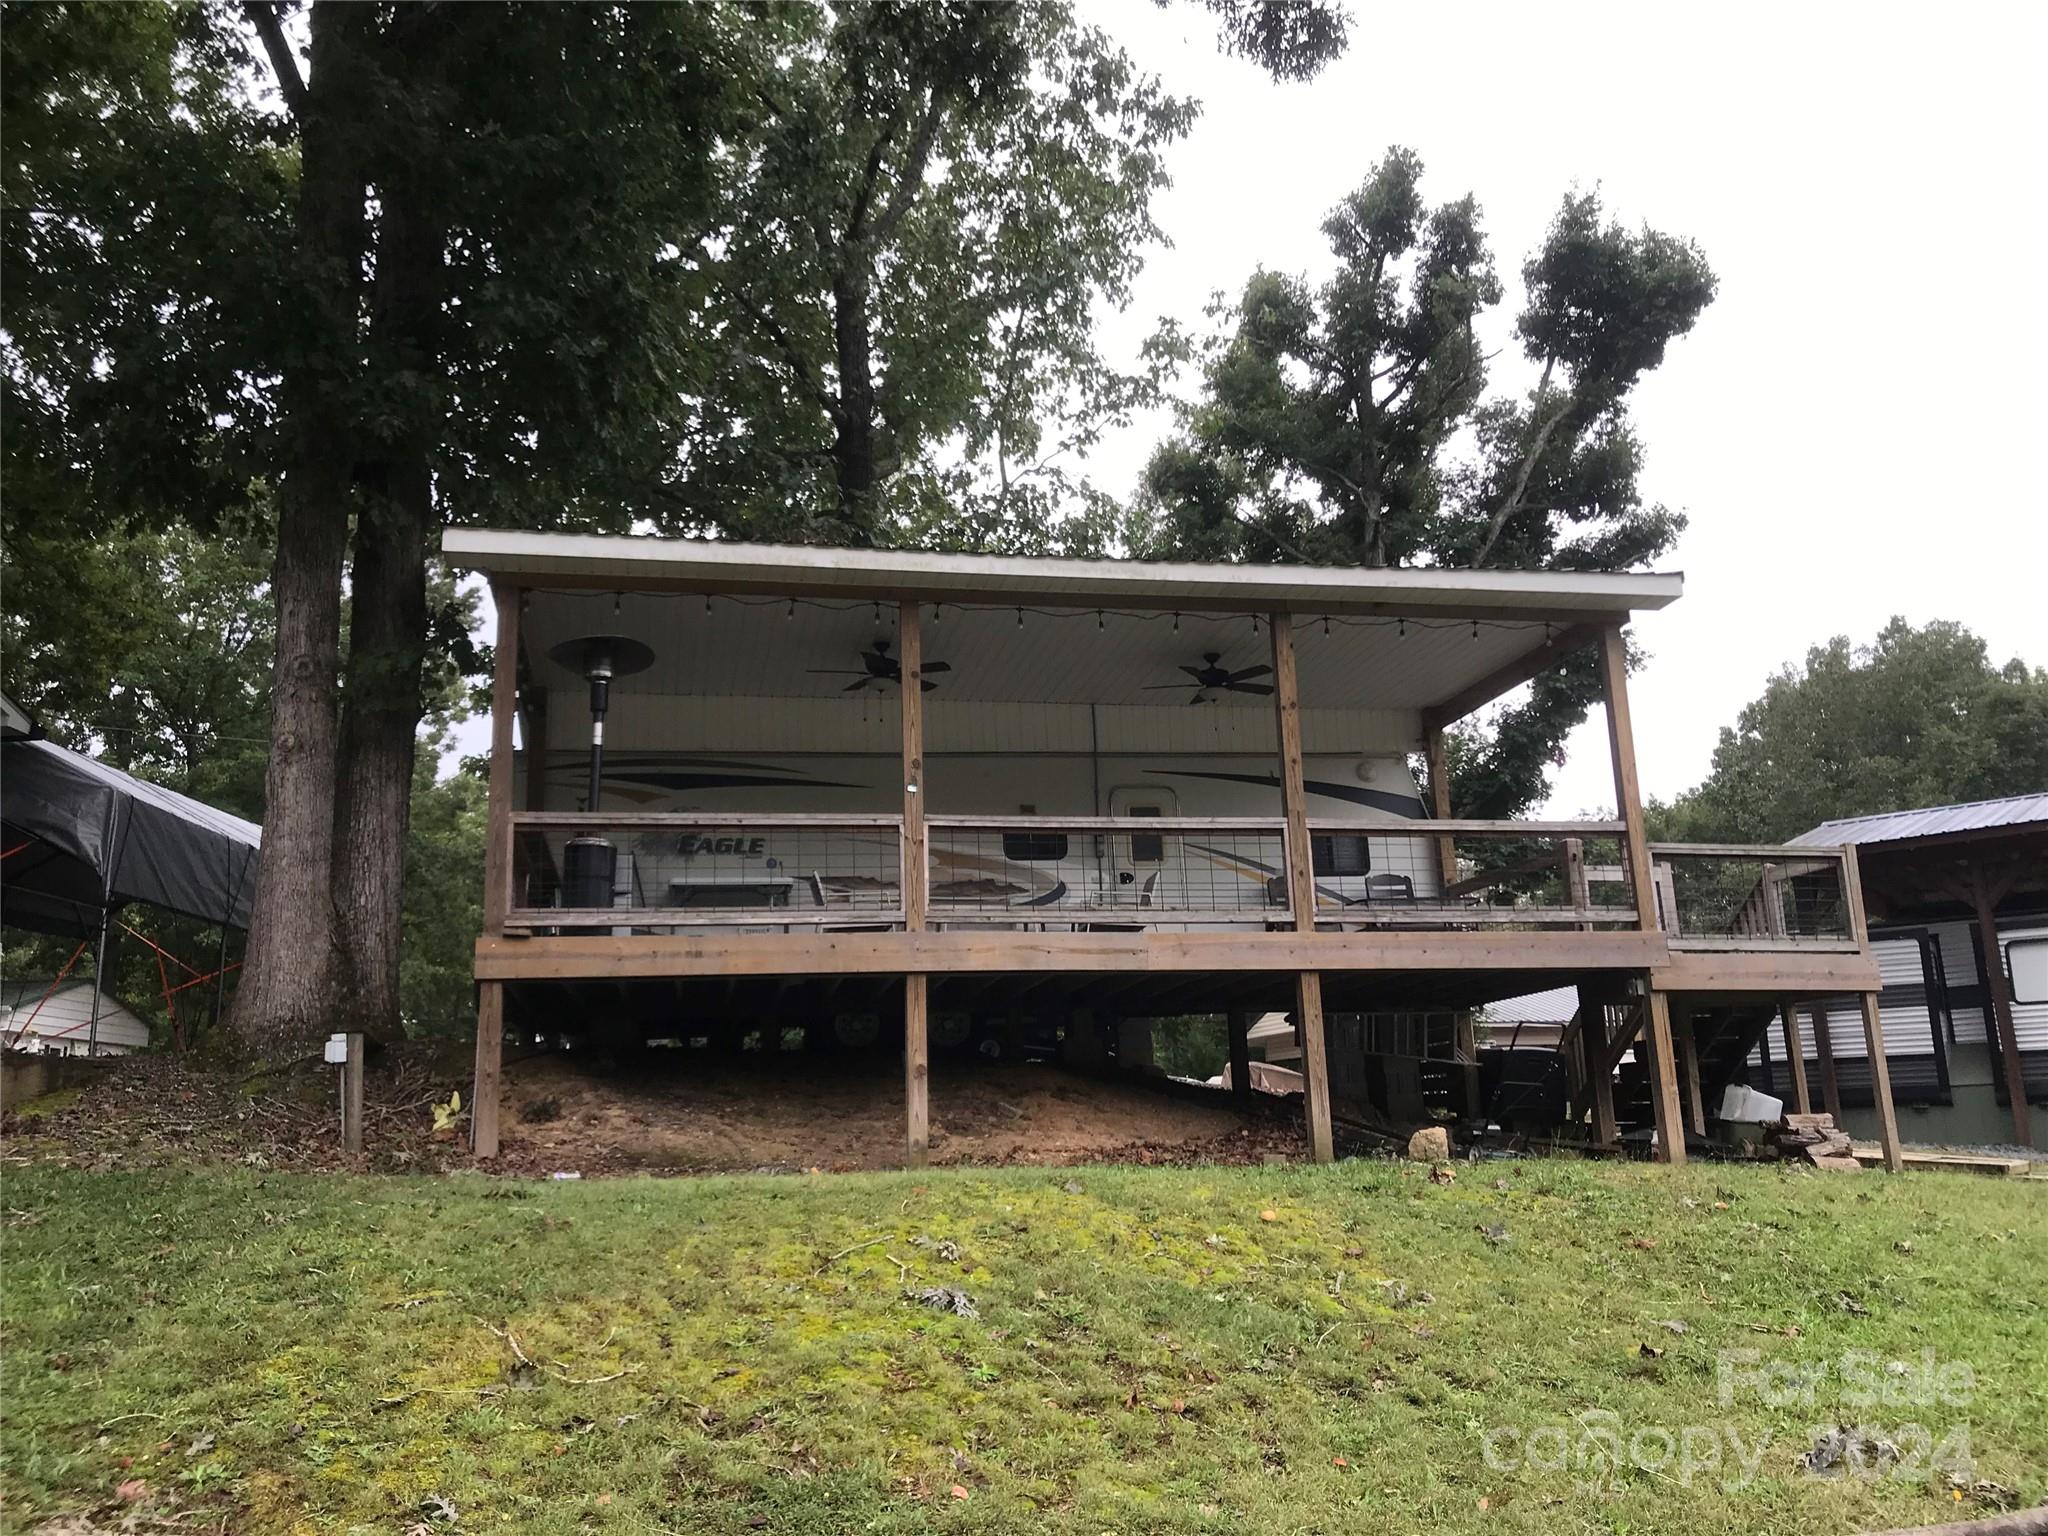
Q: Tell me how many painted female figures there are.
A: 0